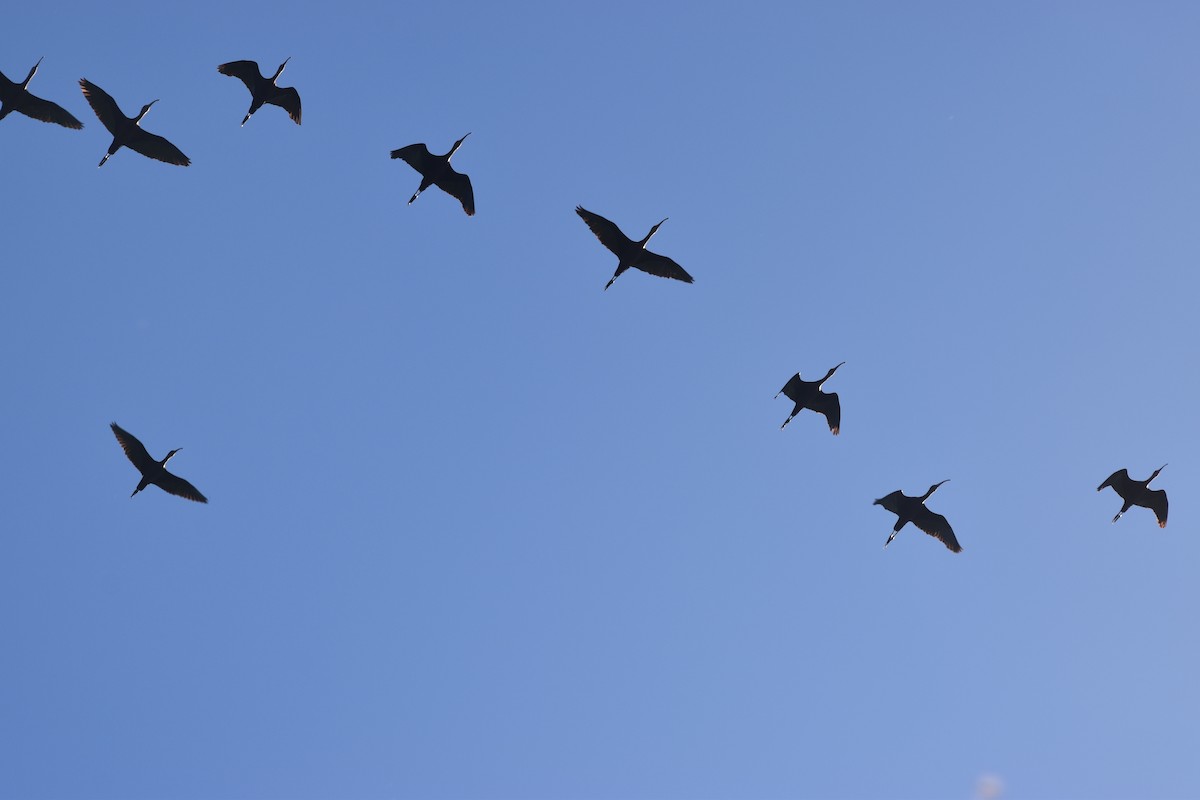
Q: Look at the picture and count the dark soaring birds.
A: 9